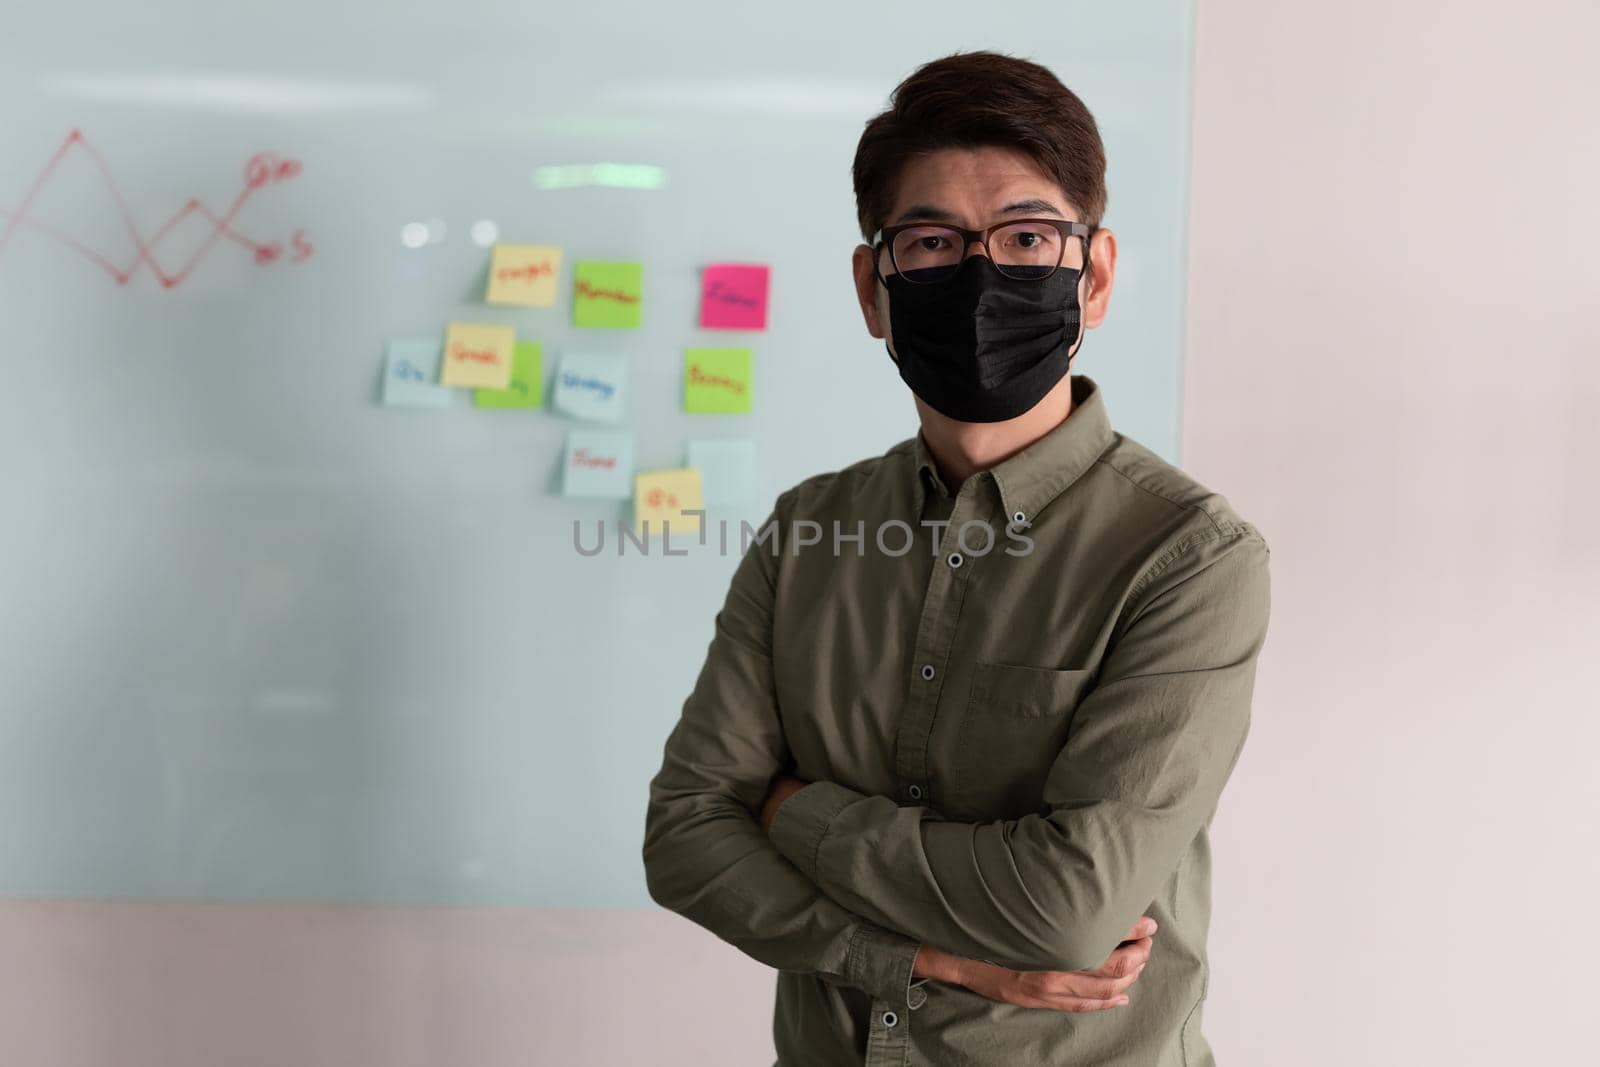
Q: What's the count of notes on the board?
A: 11